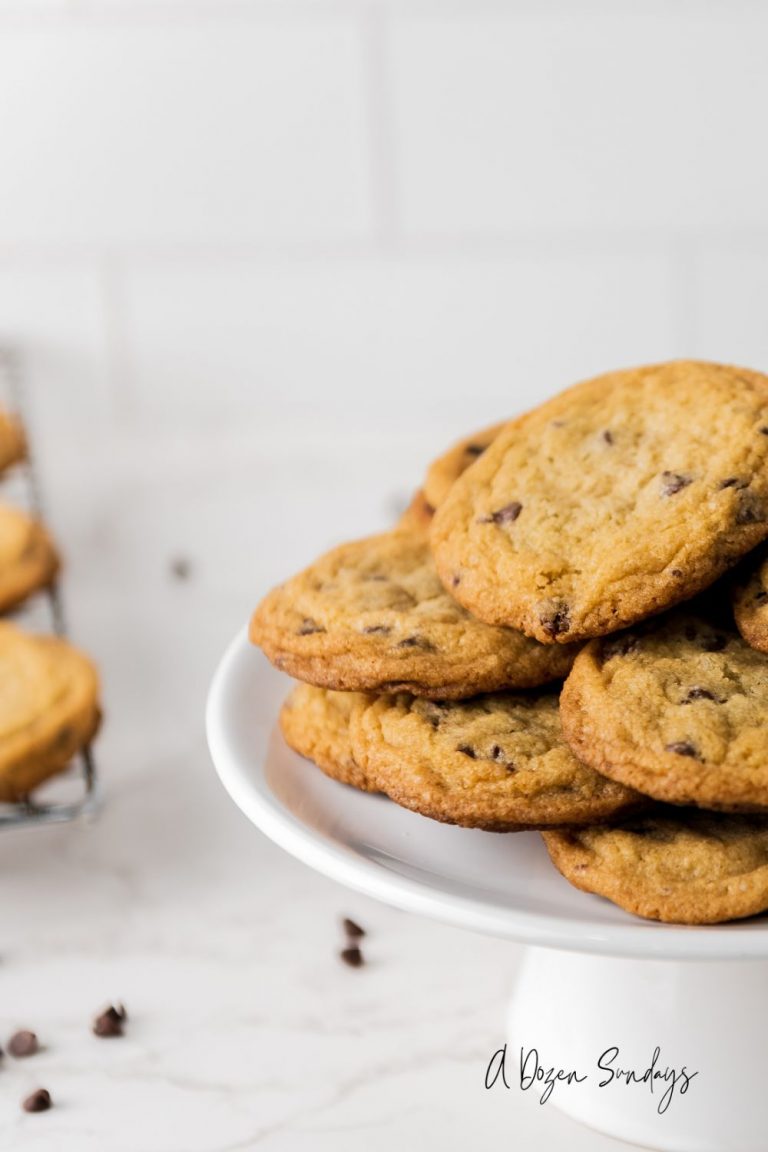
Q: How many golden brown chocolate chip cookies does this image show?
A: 12